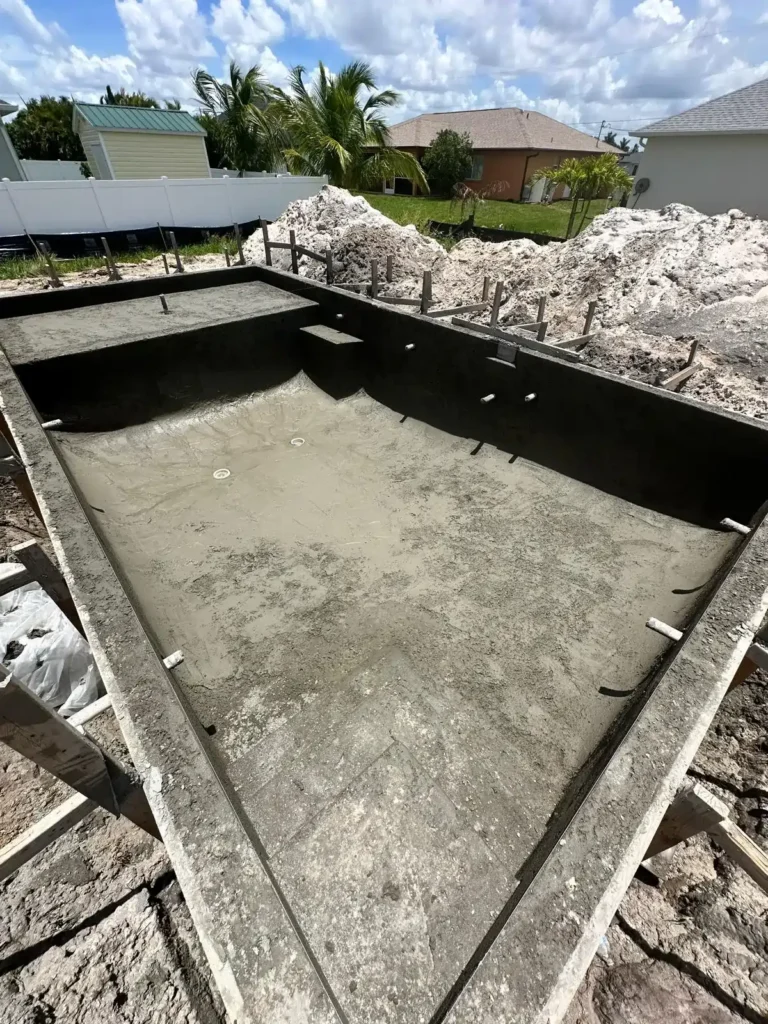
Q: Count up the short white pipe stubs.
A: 8